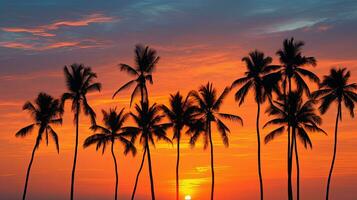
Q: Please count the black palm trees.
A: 11